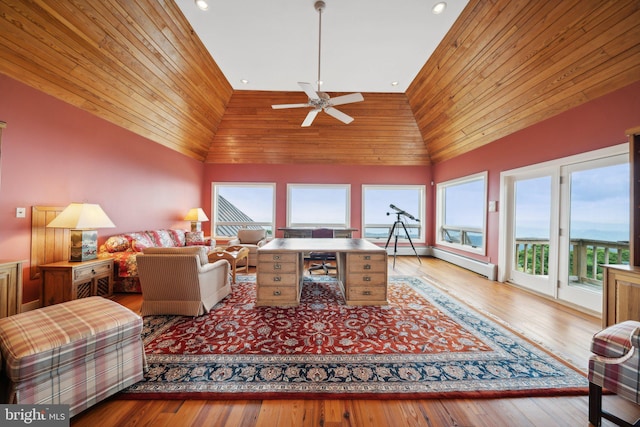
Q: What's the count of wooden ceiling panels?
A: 3